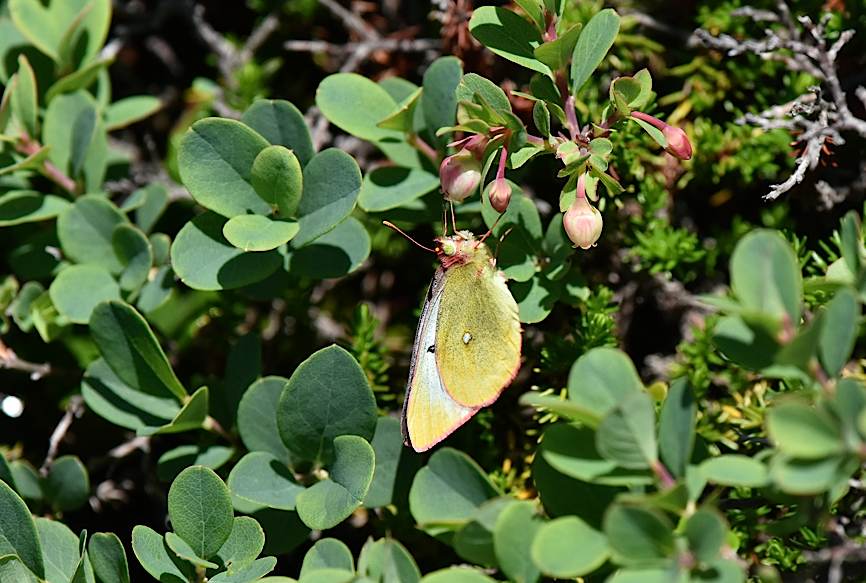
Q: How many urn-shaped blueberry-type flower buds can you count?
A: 4